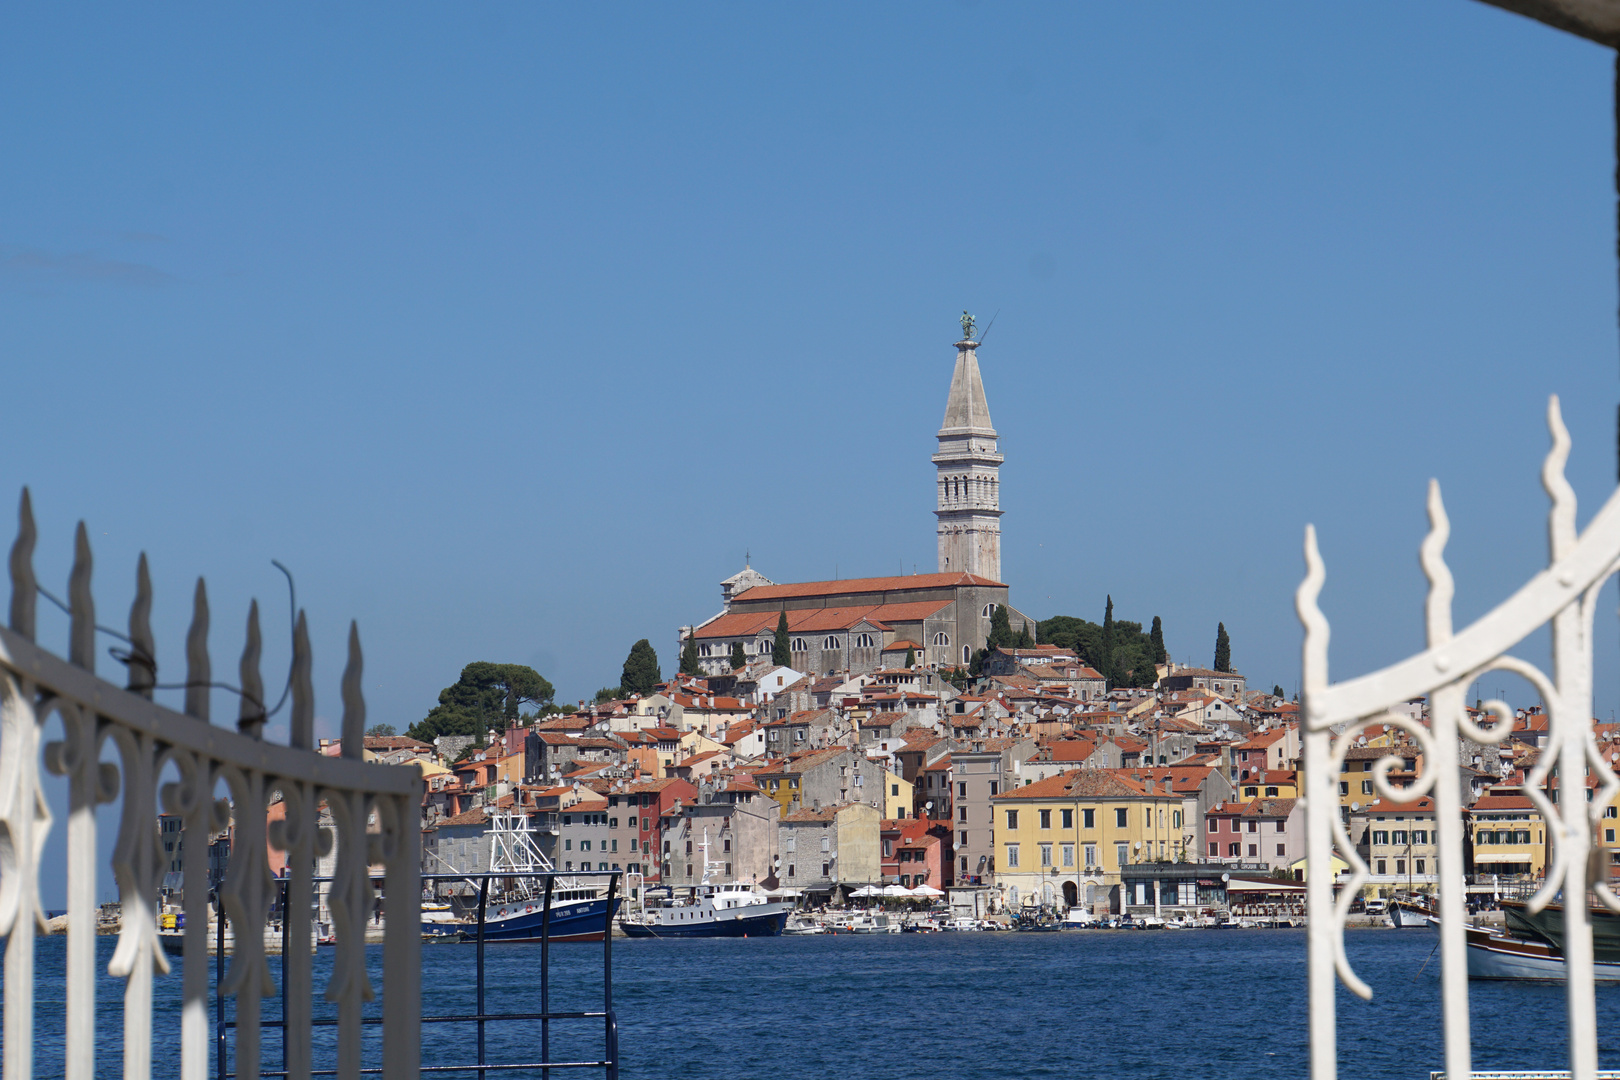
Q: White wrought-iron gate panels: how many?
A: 2